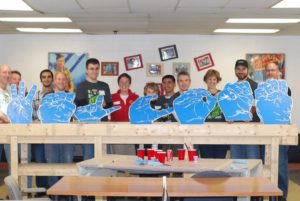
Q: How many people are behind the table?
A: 12